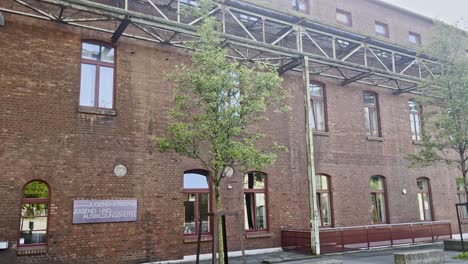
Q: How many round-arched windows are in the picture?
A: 1